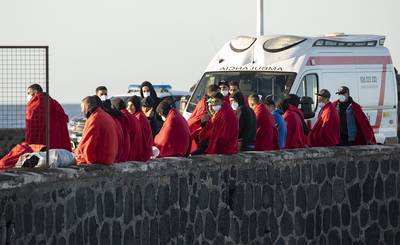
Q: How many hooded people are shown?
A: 1